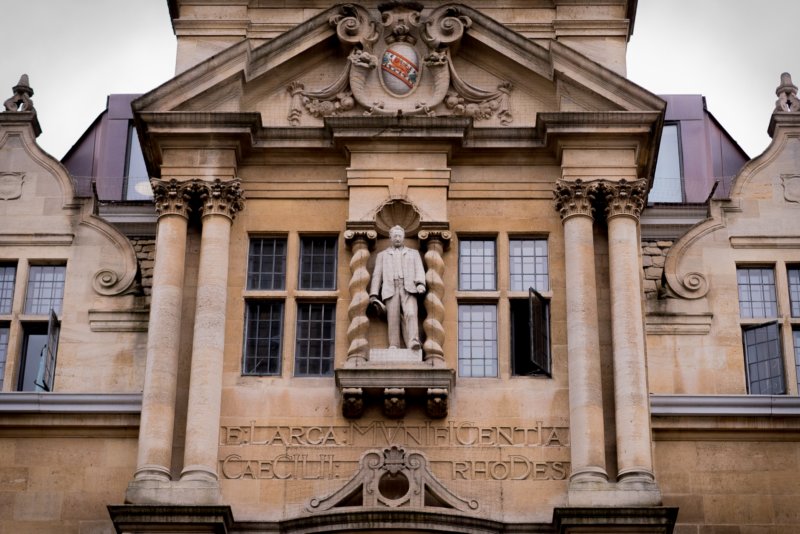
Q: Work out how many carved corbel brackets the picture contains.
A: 3